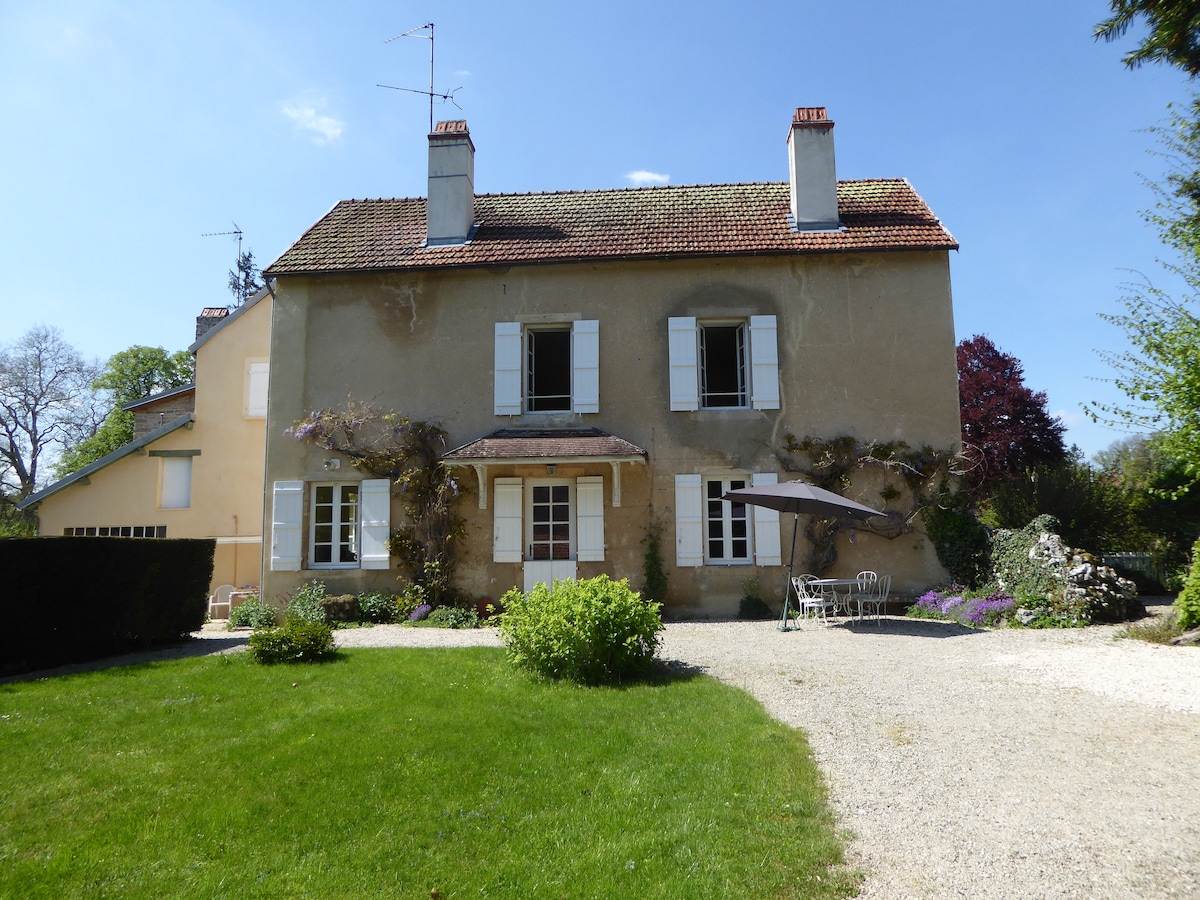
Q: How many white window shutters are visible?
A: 10